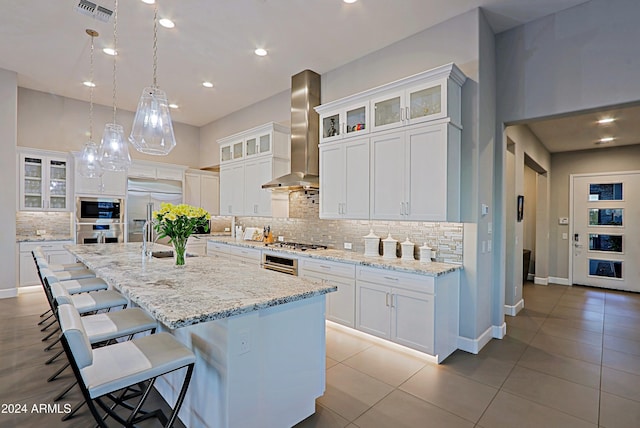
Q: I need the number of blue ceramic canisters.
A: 0